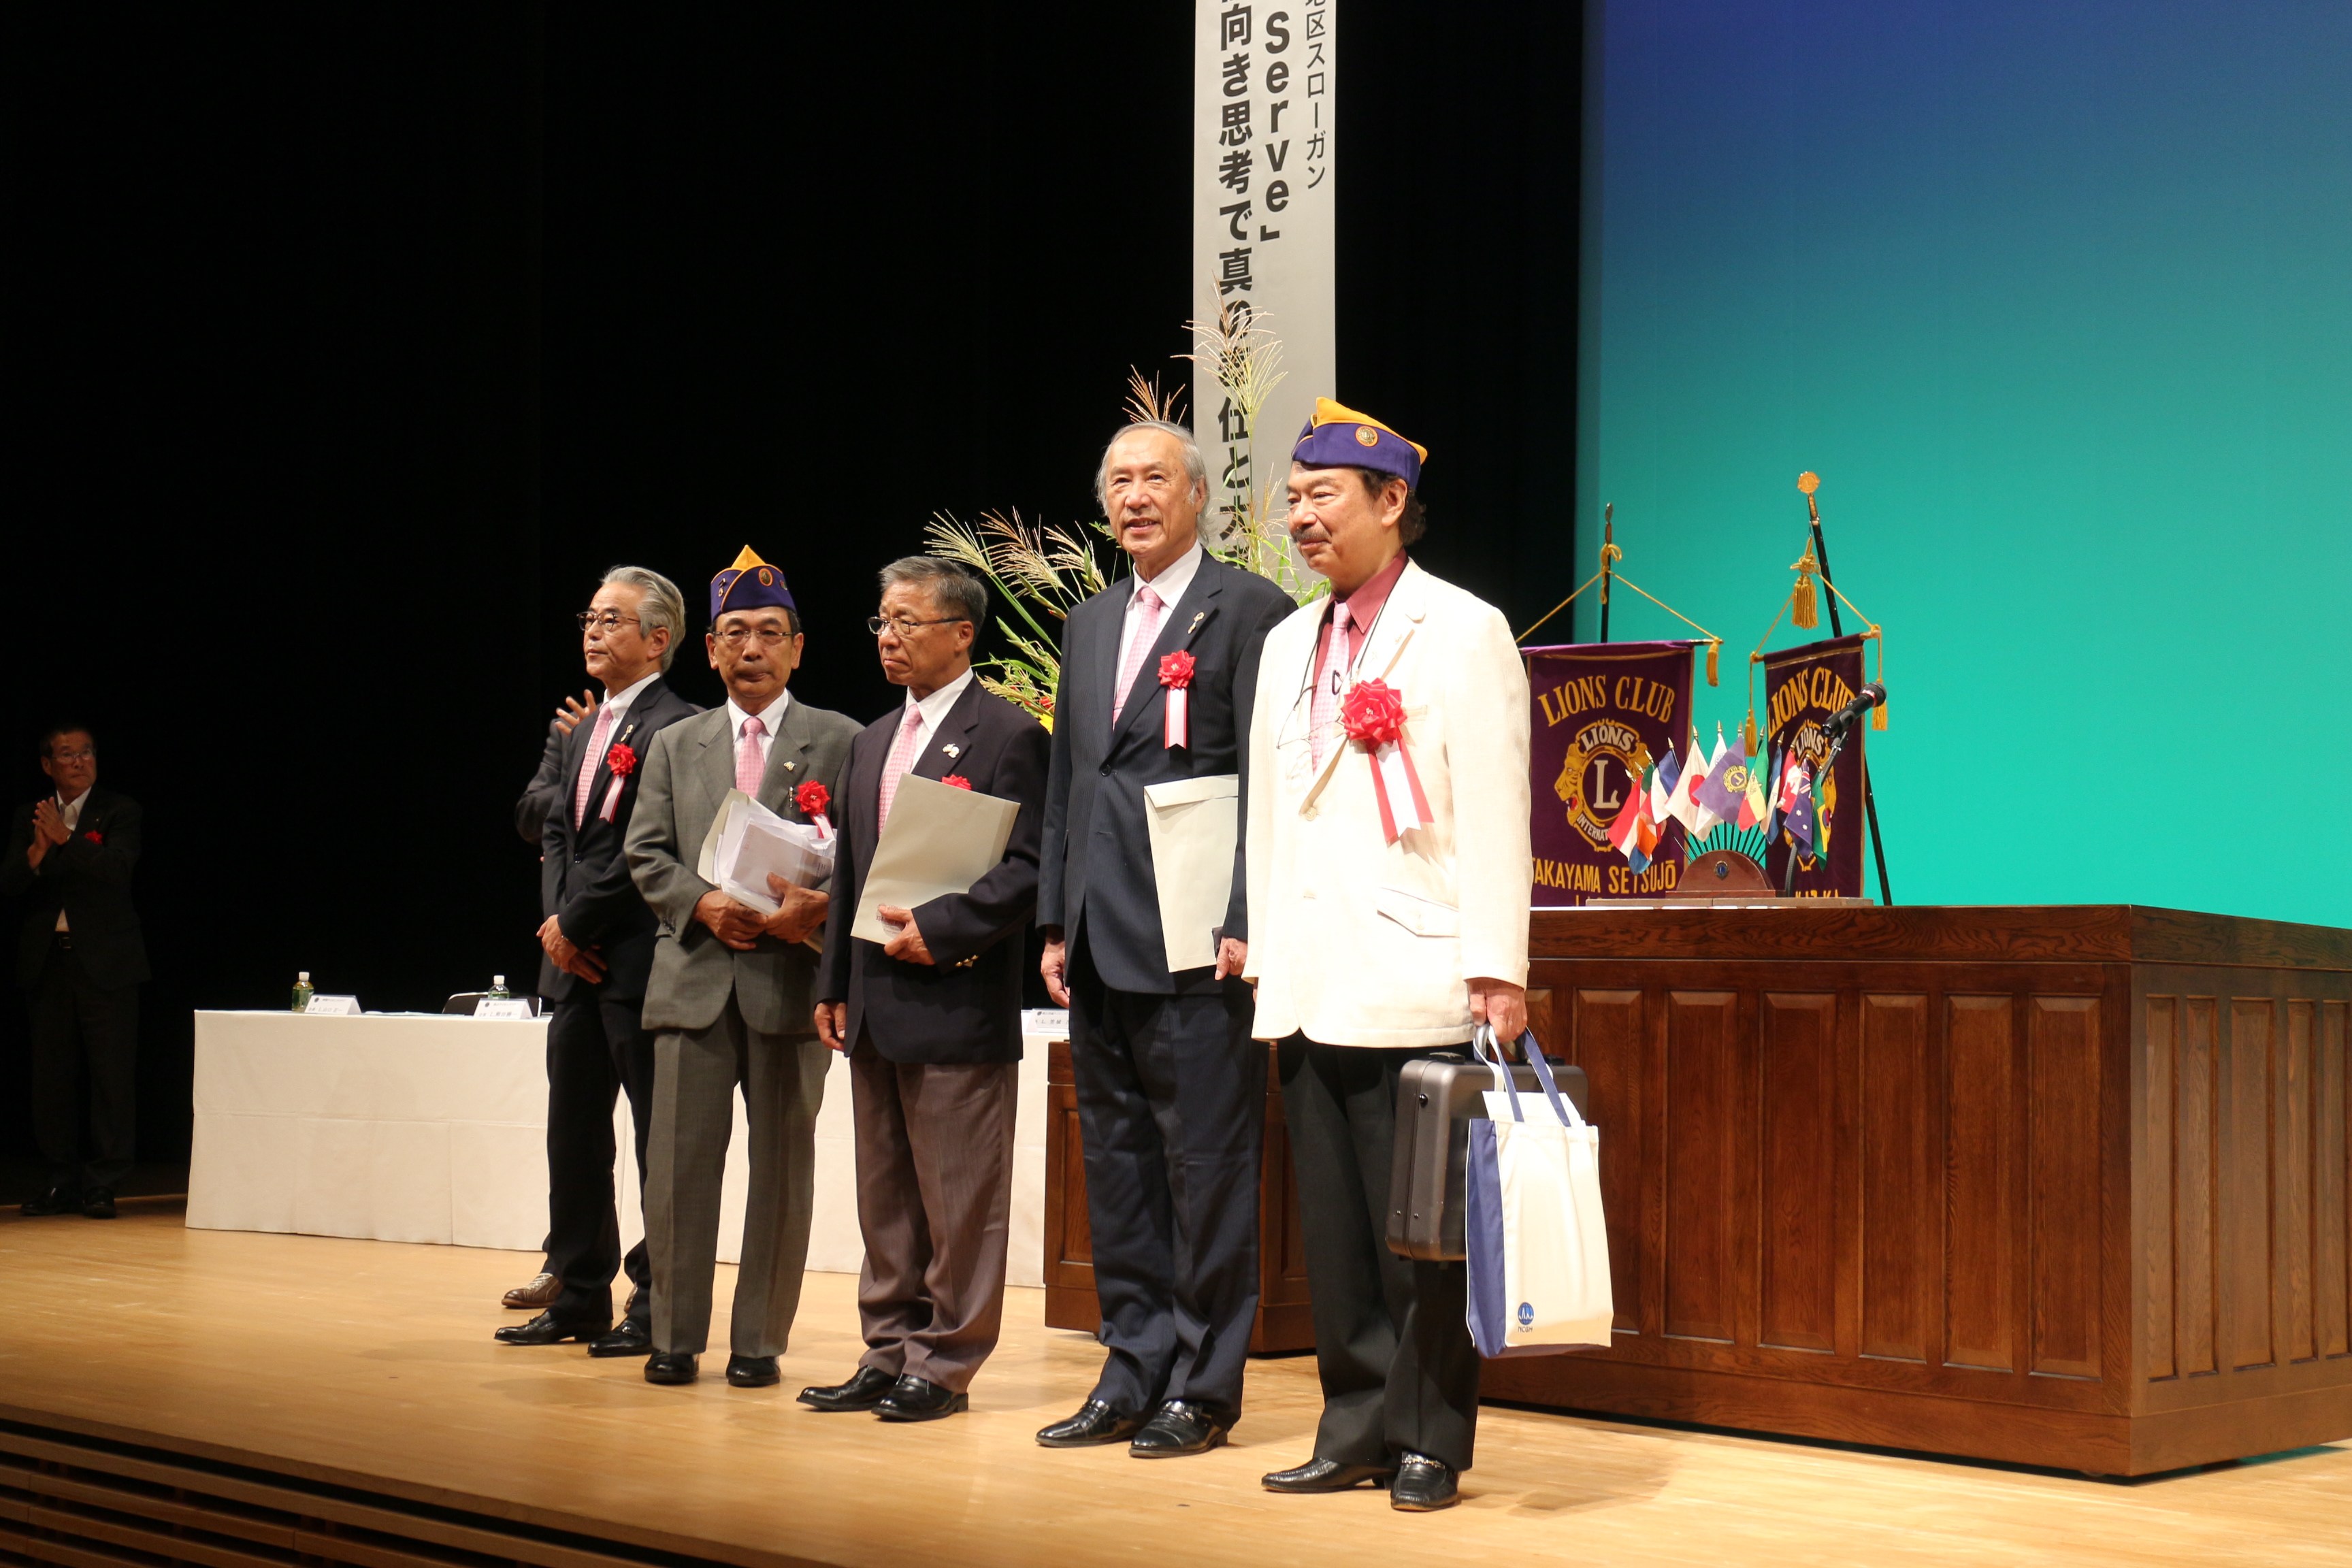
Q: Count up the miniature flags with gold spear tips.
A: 12